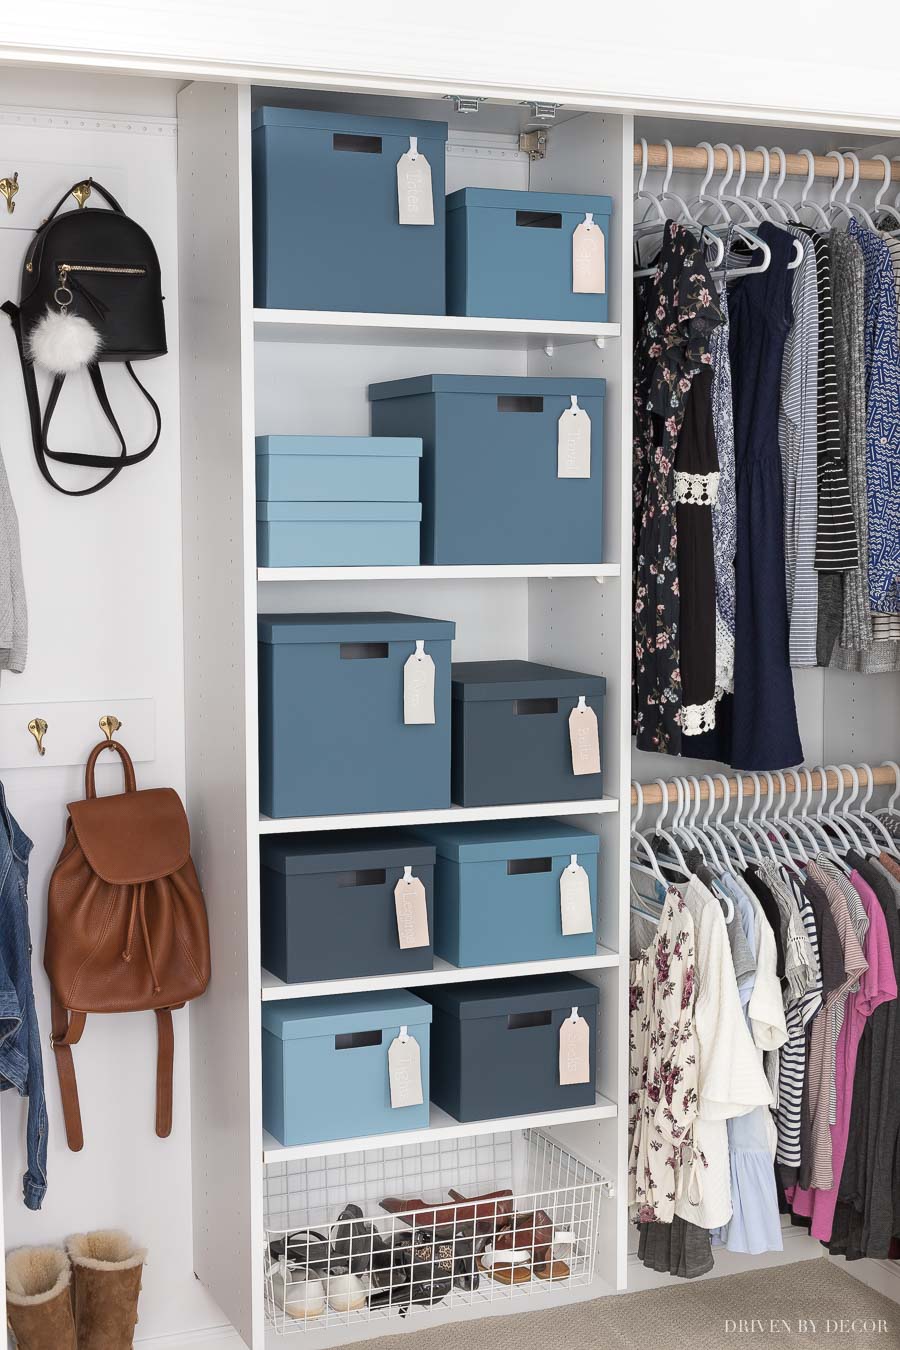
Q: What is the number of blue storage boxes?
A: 11